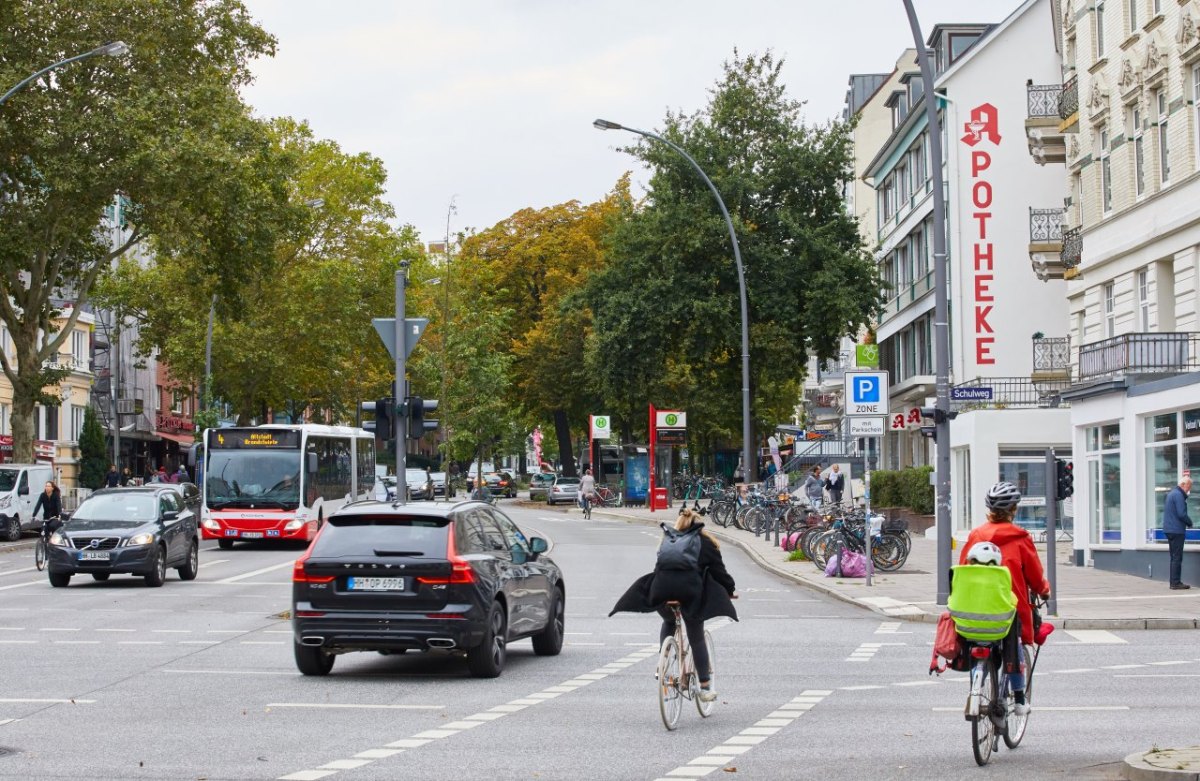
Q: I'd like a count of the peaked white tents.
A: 0